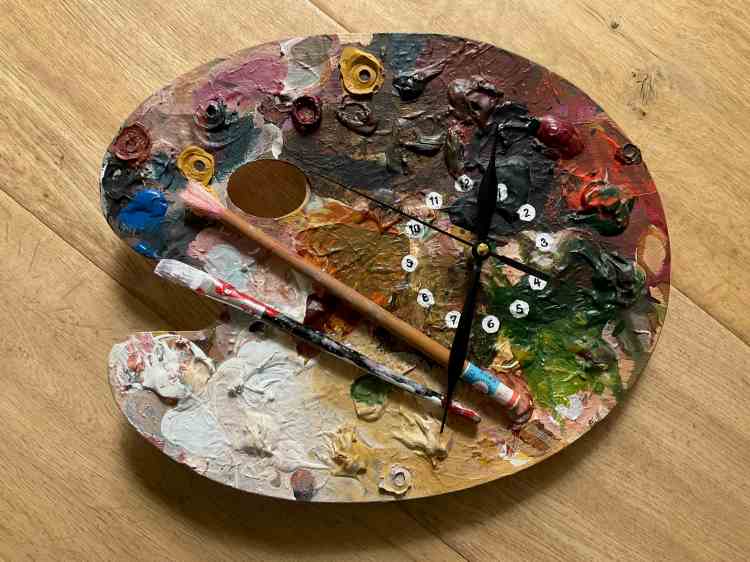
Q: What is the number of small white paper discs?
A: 12